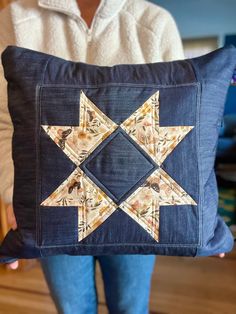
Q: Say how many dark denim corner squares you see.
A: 4